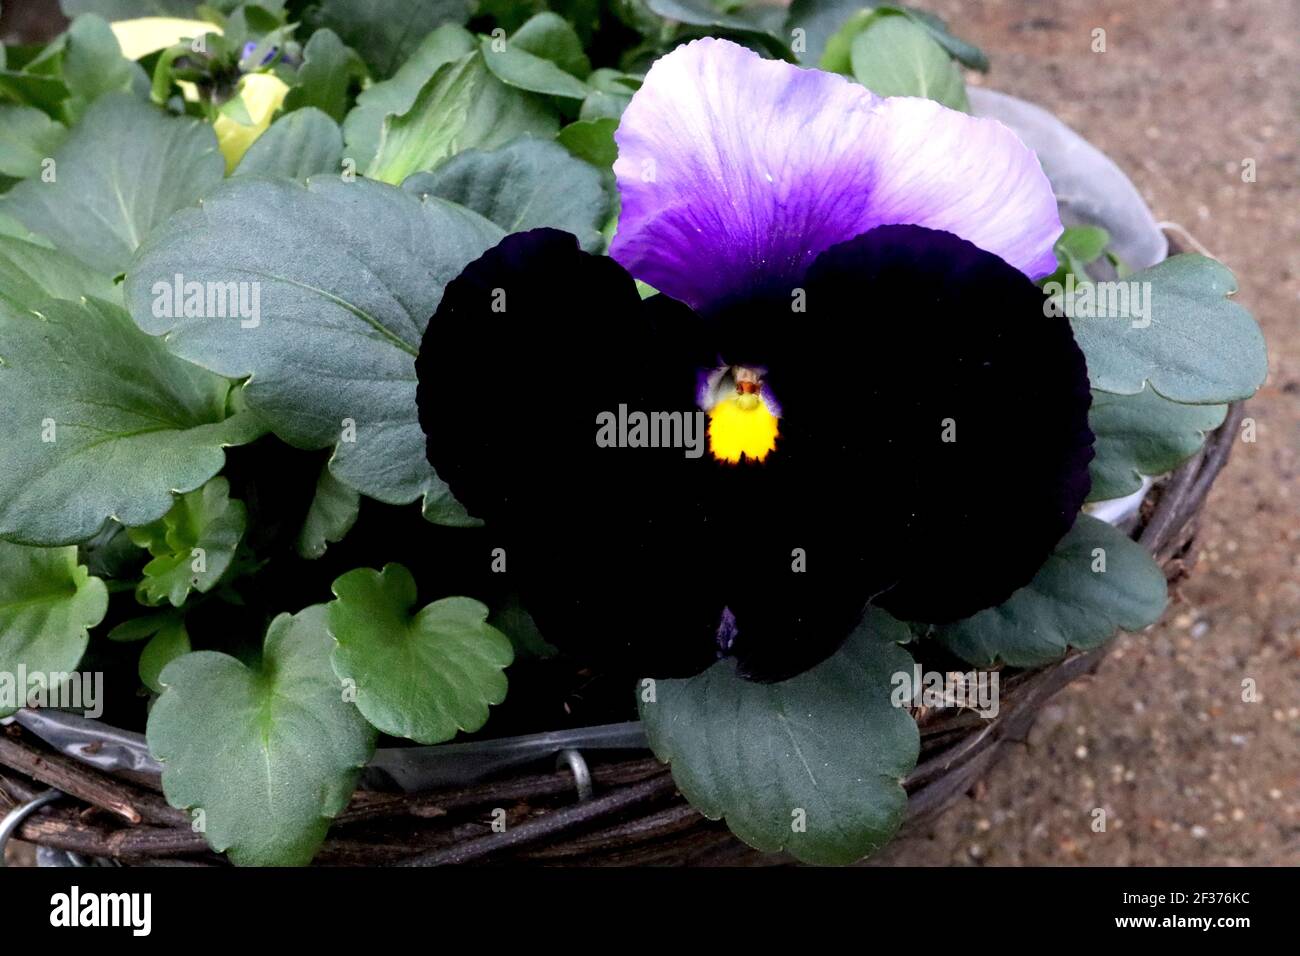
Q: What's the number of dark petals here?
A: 3